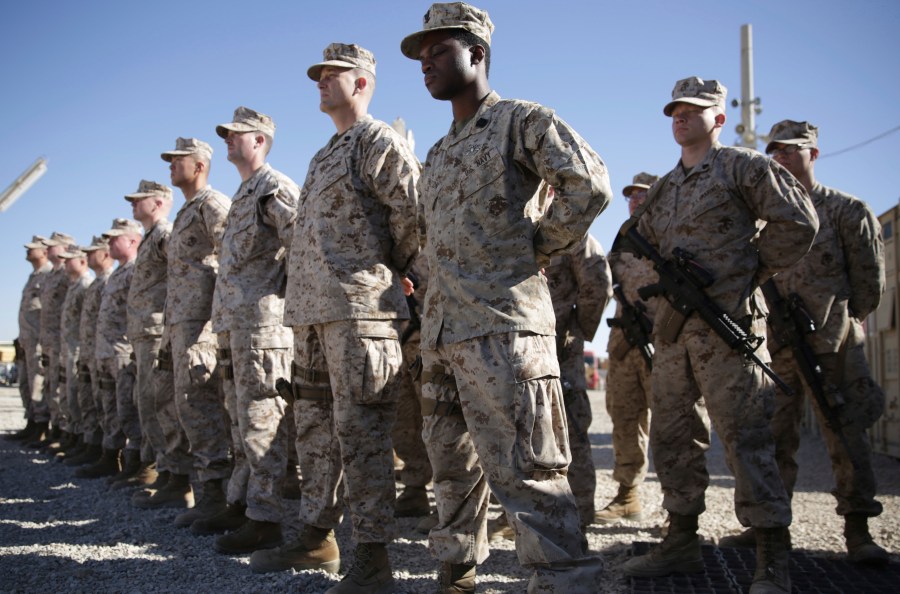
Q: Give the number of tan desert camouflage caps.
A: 13